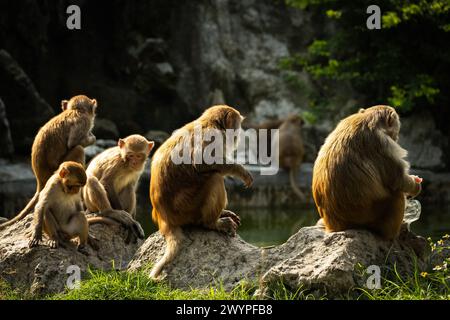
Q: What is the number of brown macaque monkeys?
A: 6